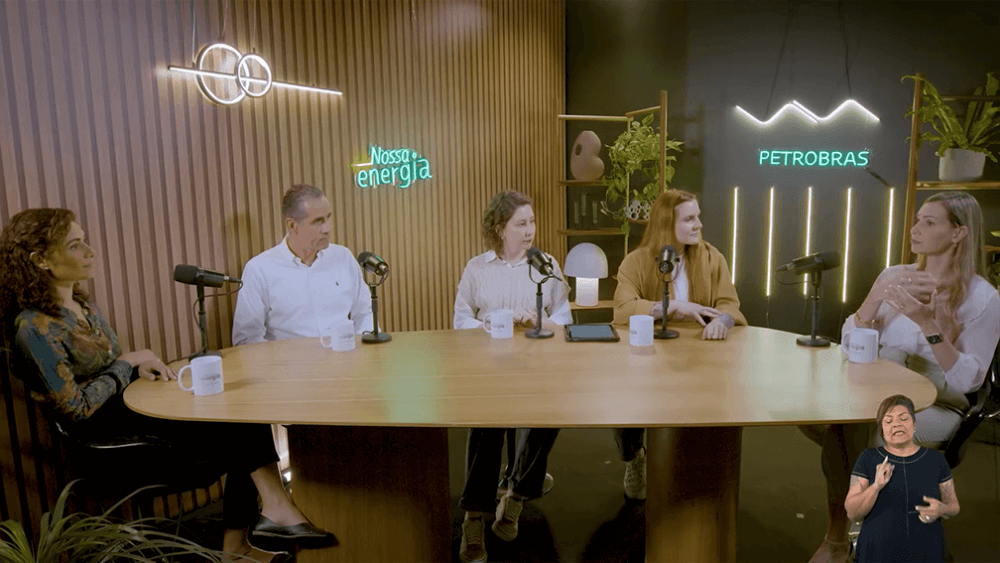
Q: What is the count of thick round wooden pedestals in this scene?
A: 2